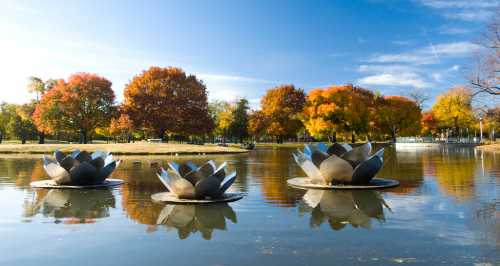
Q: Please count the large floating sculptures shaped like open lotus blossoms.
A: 3